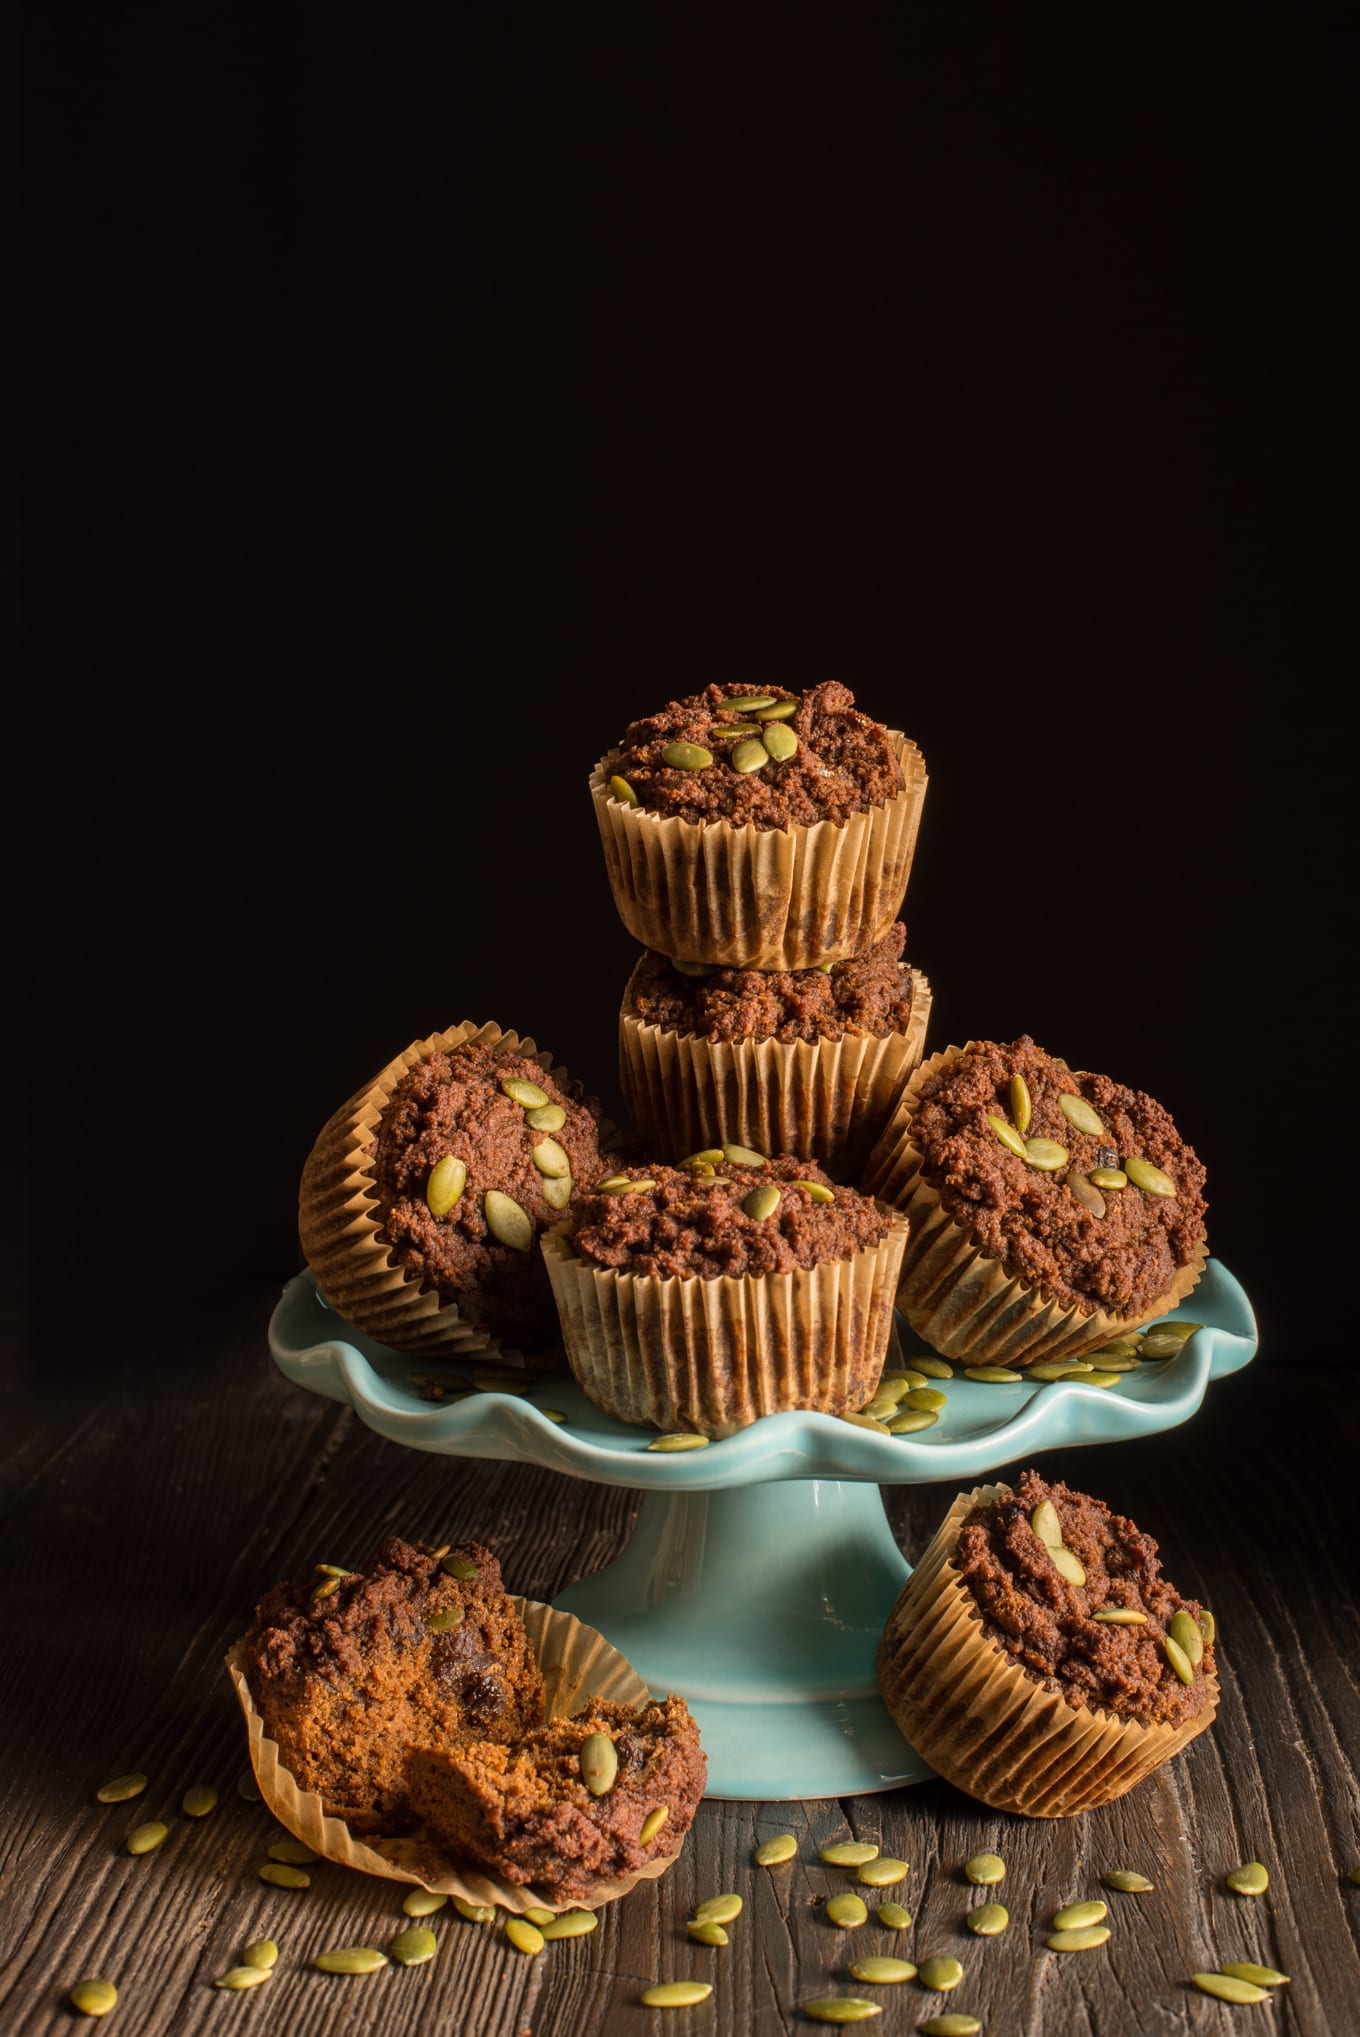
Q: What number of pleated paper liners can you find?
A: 7